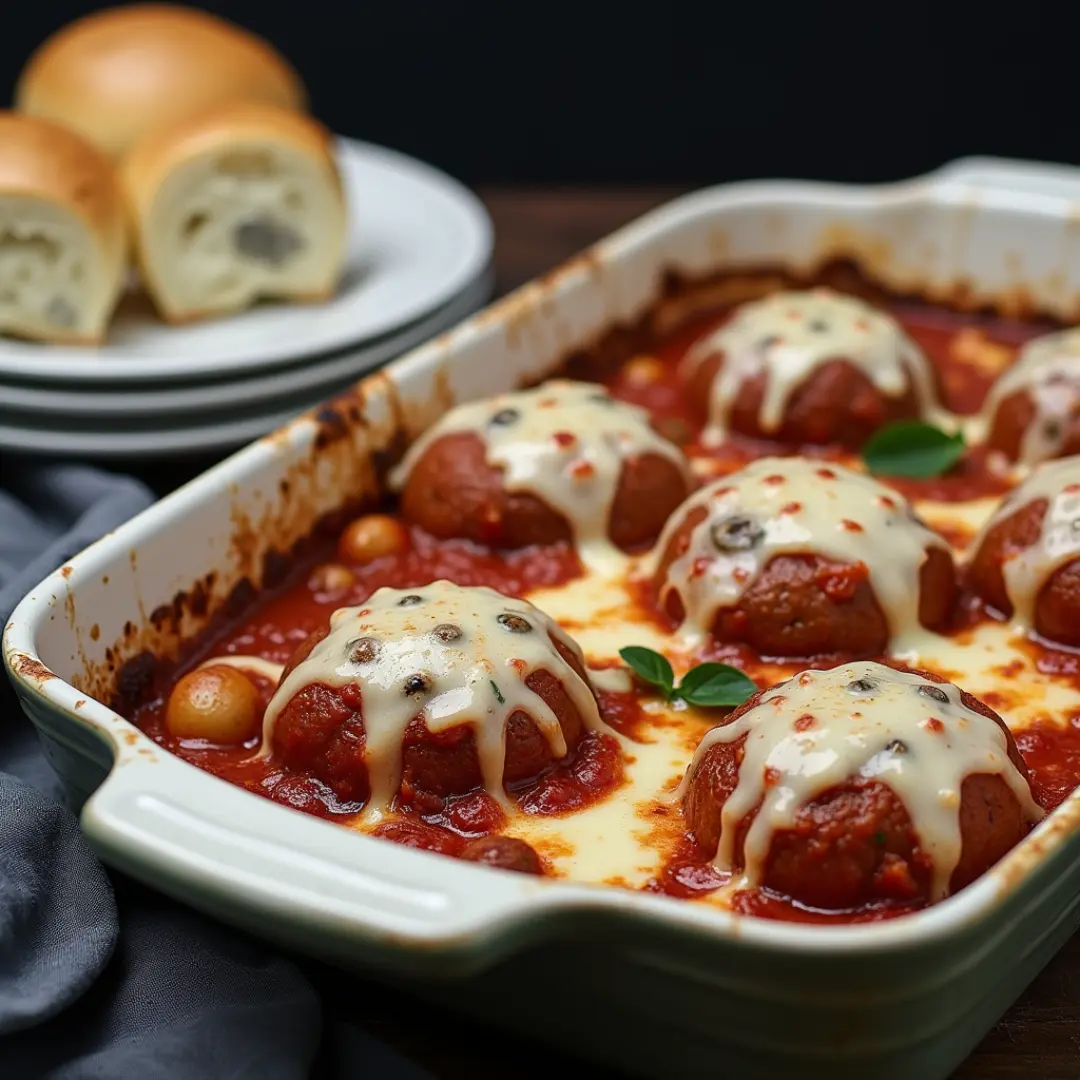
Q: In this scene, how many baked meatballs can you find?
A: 7